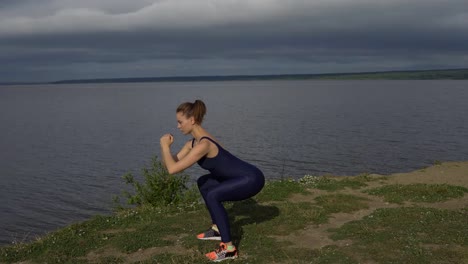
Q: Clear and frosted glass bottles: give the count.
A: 0